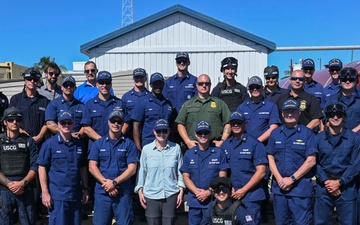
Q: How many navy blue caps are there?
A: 14